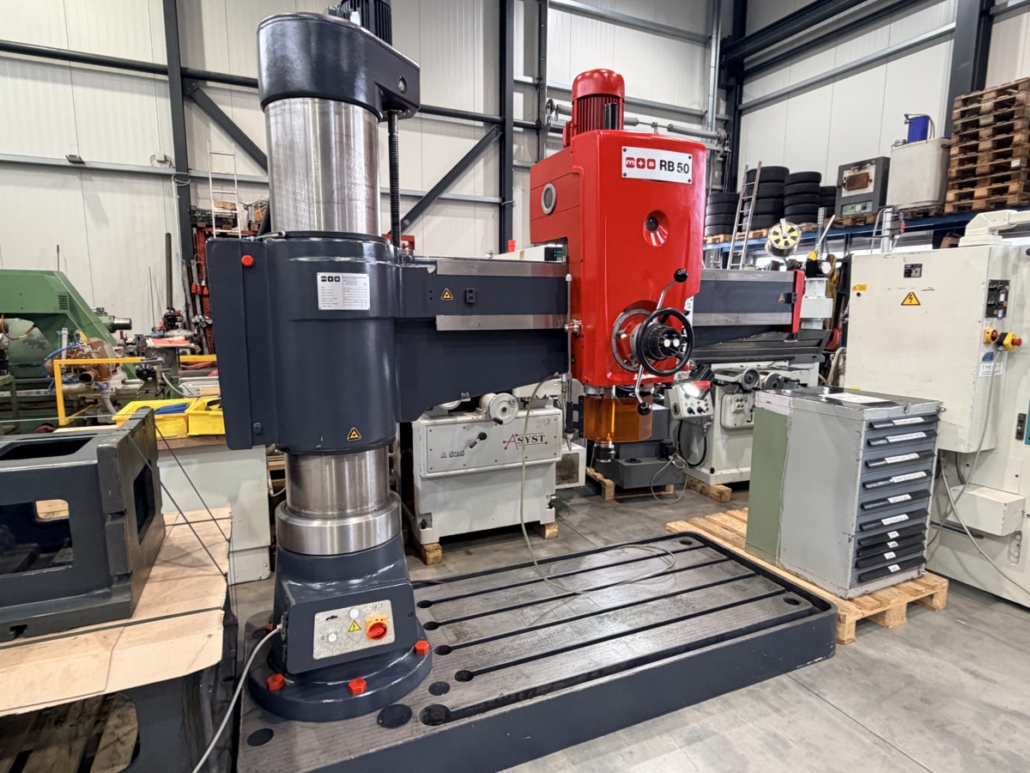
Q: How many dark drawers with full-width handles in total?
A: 10